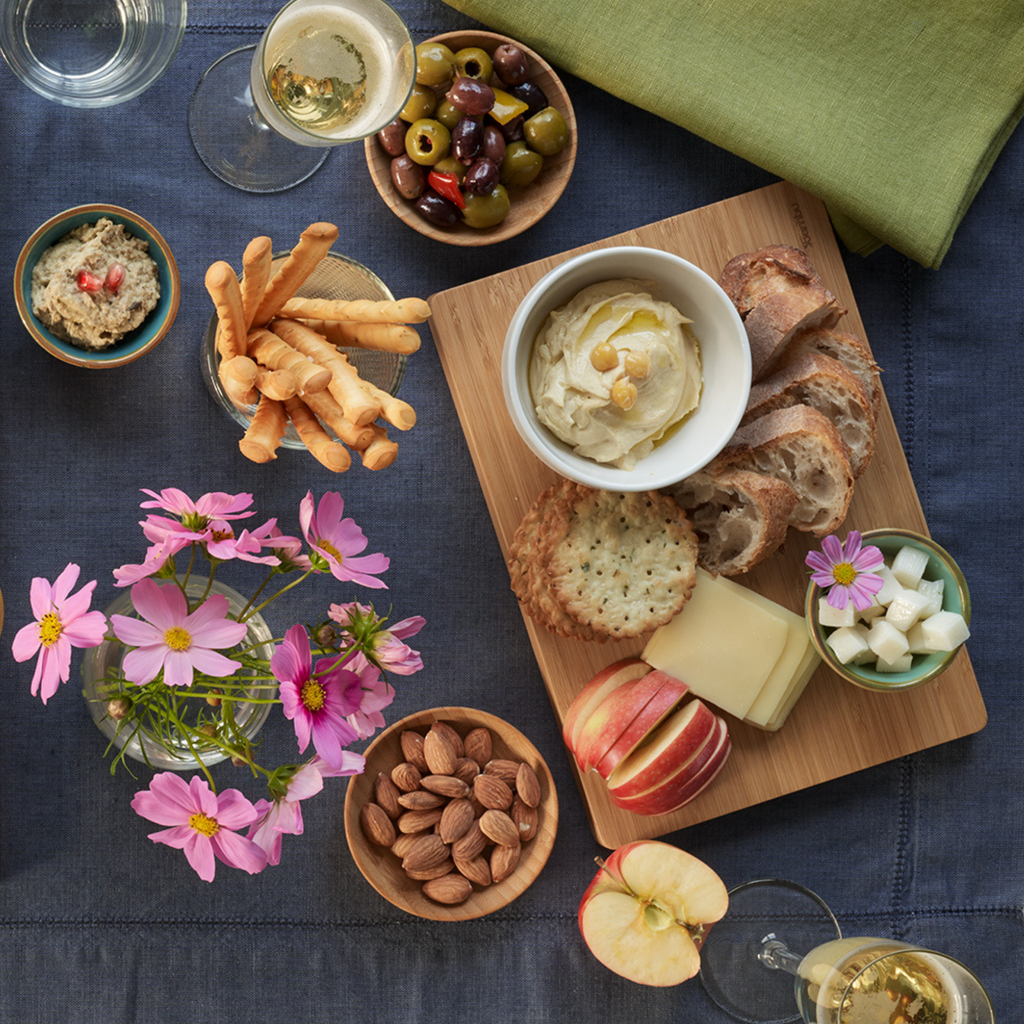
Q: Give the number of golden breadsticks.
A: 14